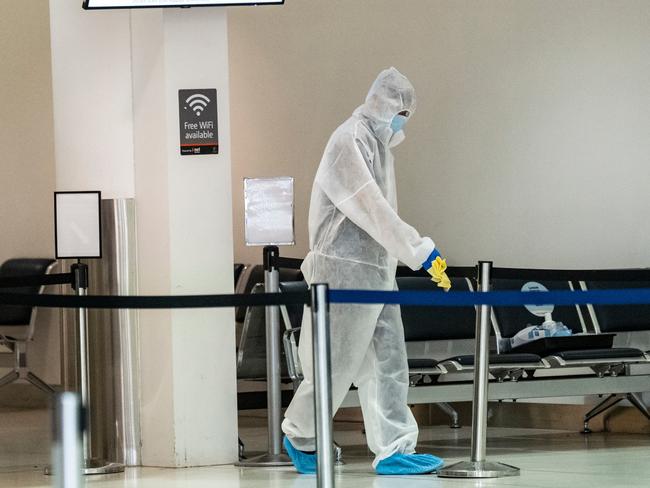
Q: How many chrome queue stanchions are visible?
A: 5